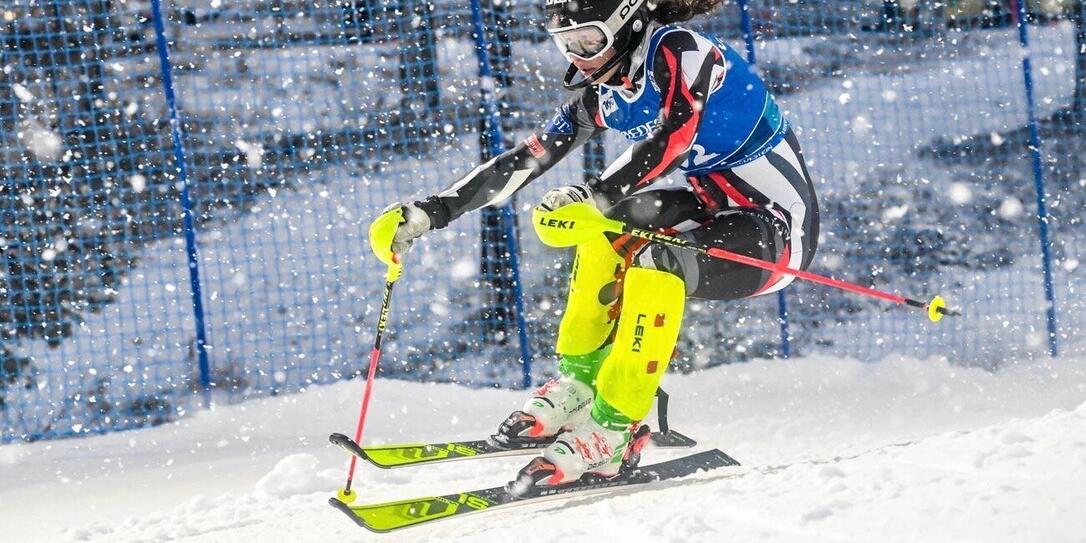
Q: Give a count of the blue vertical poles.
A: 4